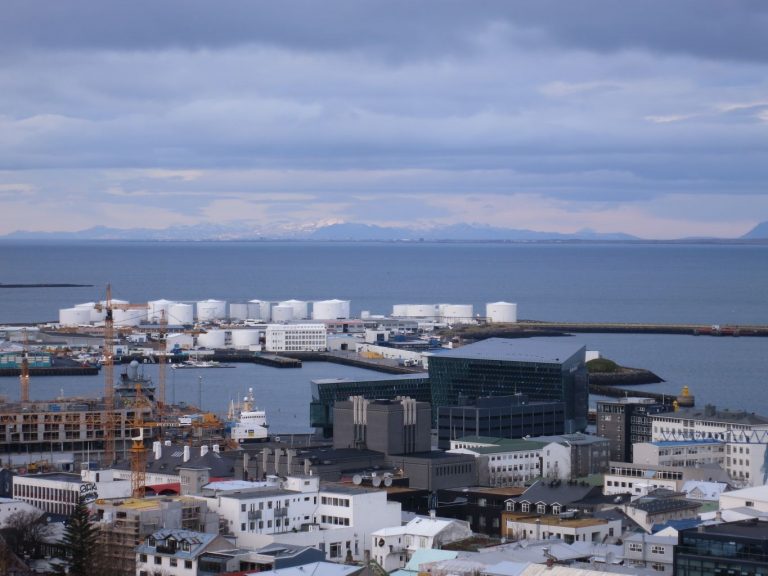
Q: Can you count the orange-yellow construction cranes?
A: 4